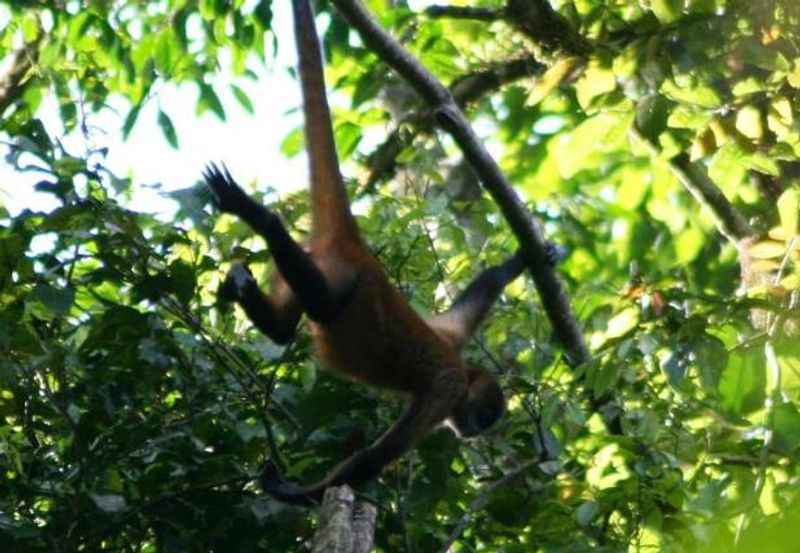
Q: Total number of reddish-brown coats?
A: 1